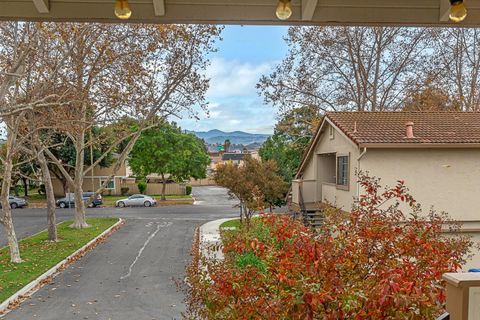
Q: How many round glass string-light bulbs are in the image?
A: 3